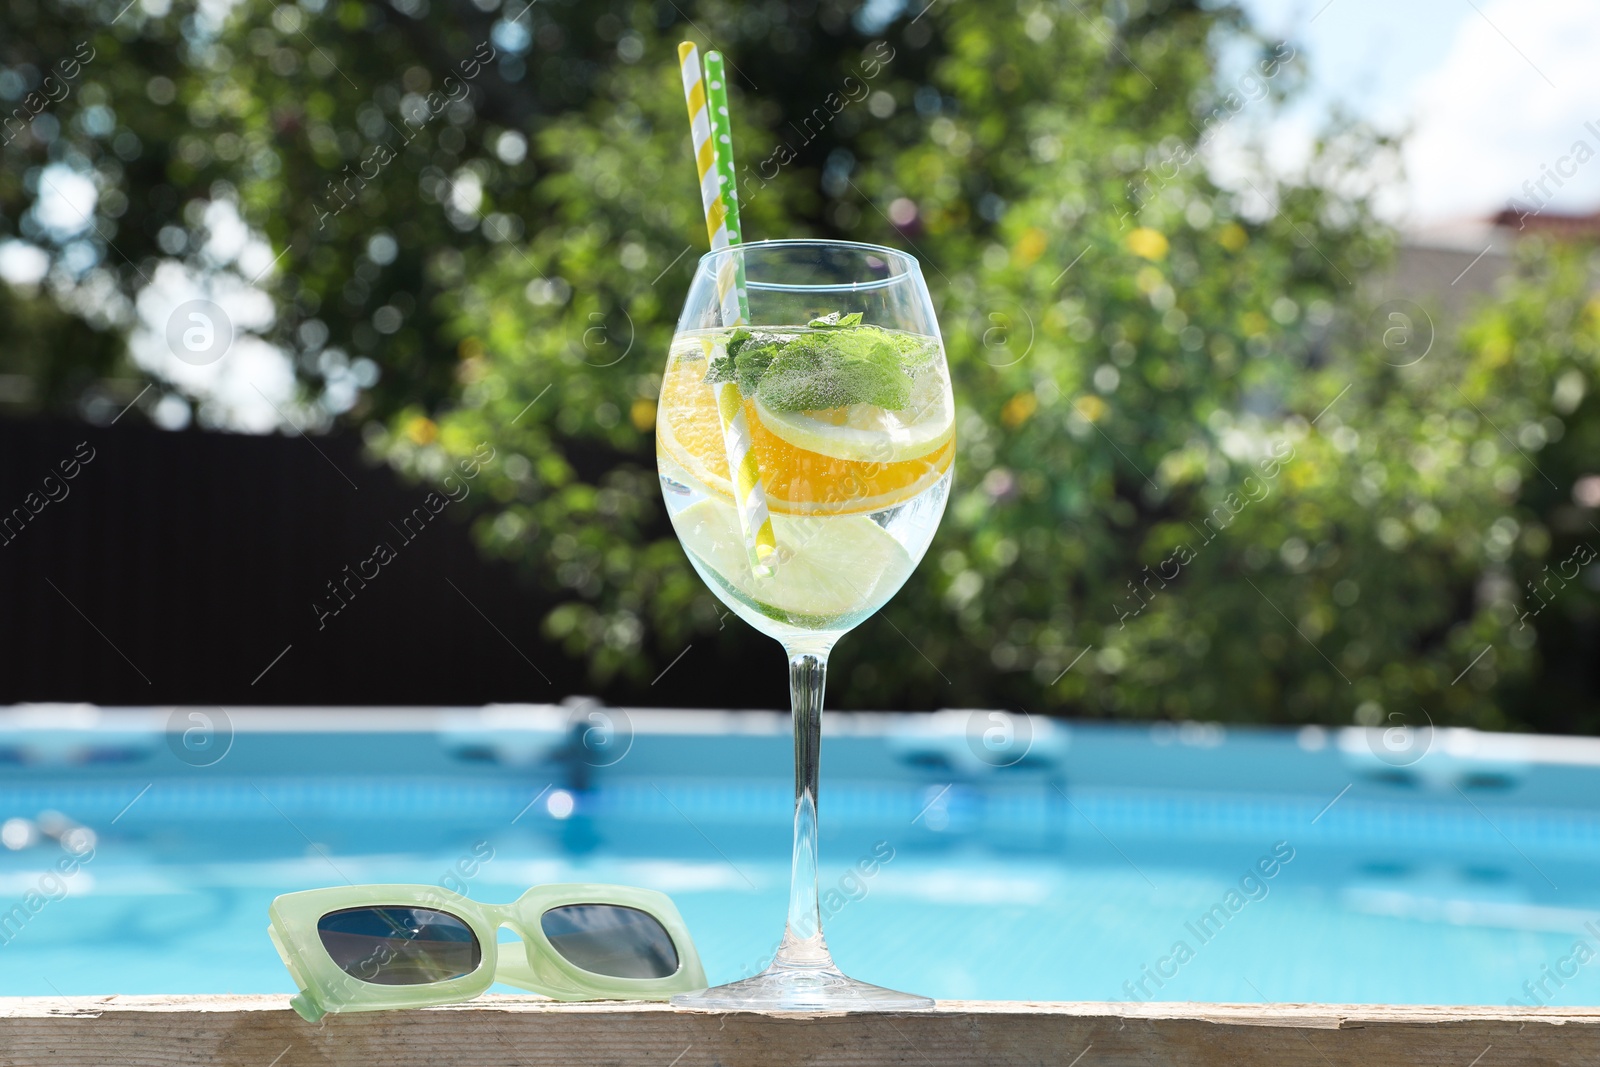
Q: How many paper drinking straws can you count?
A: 2